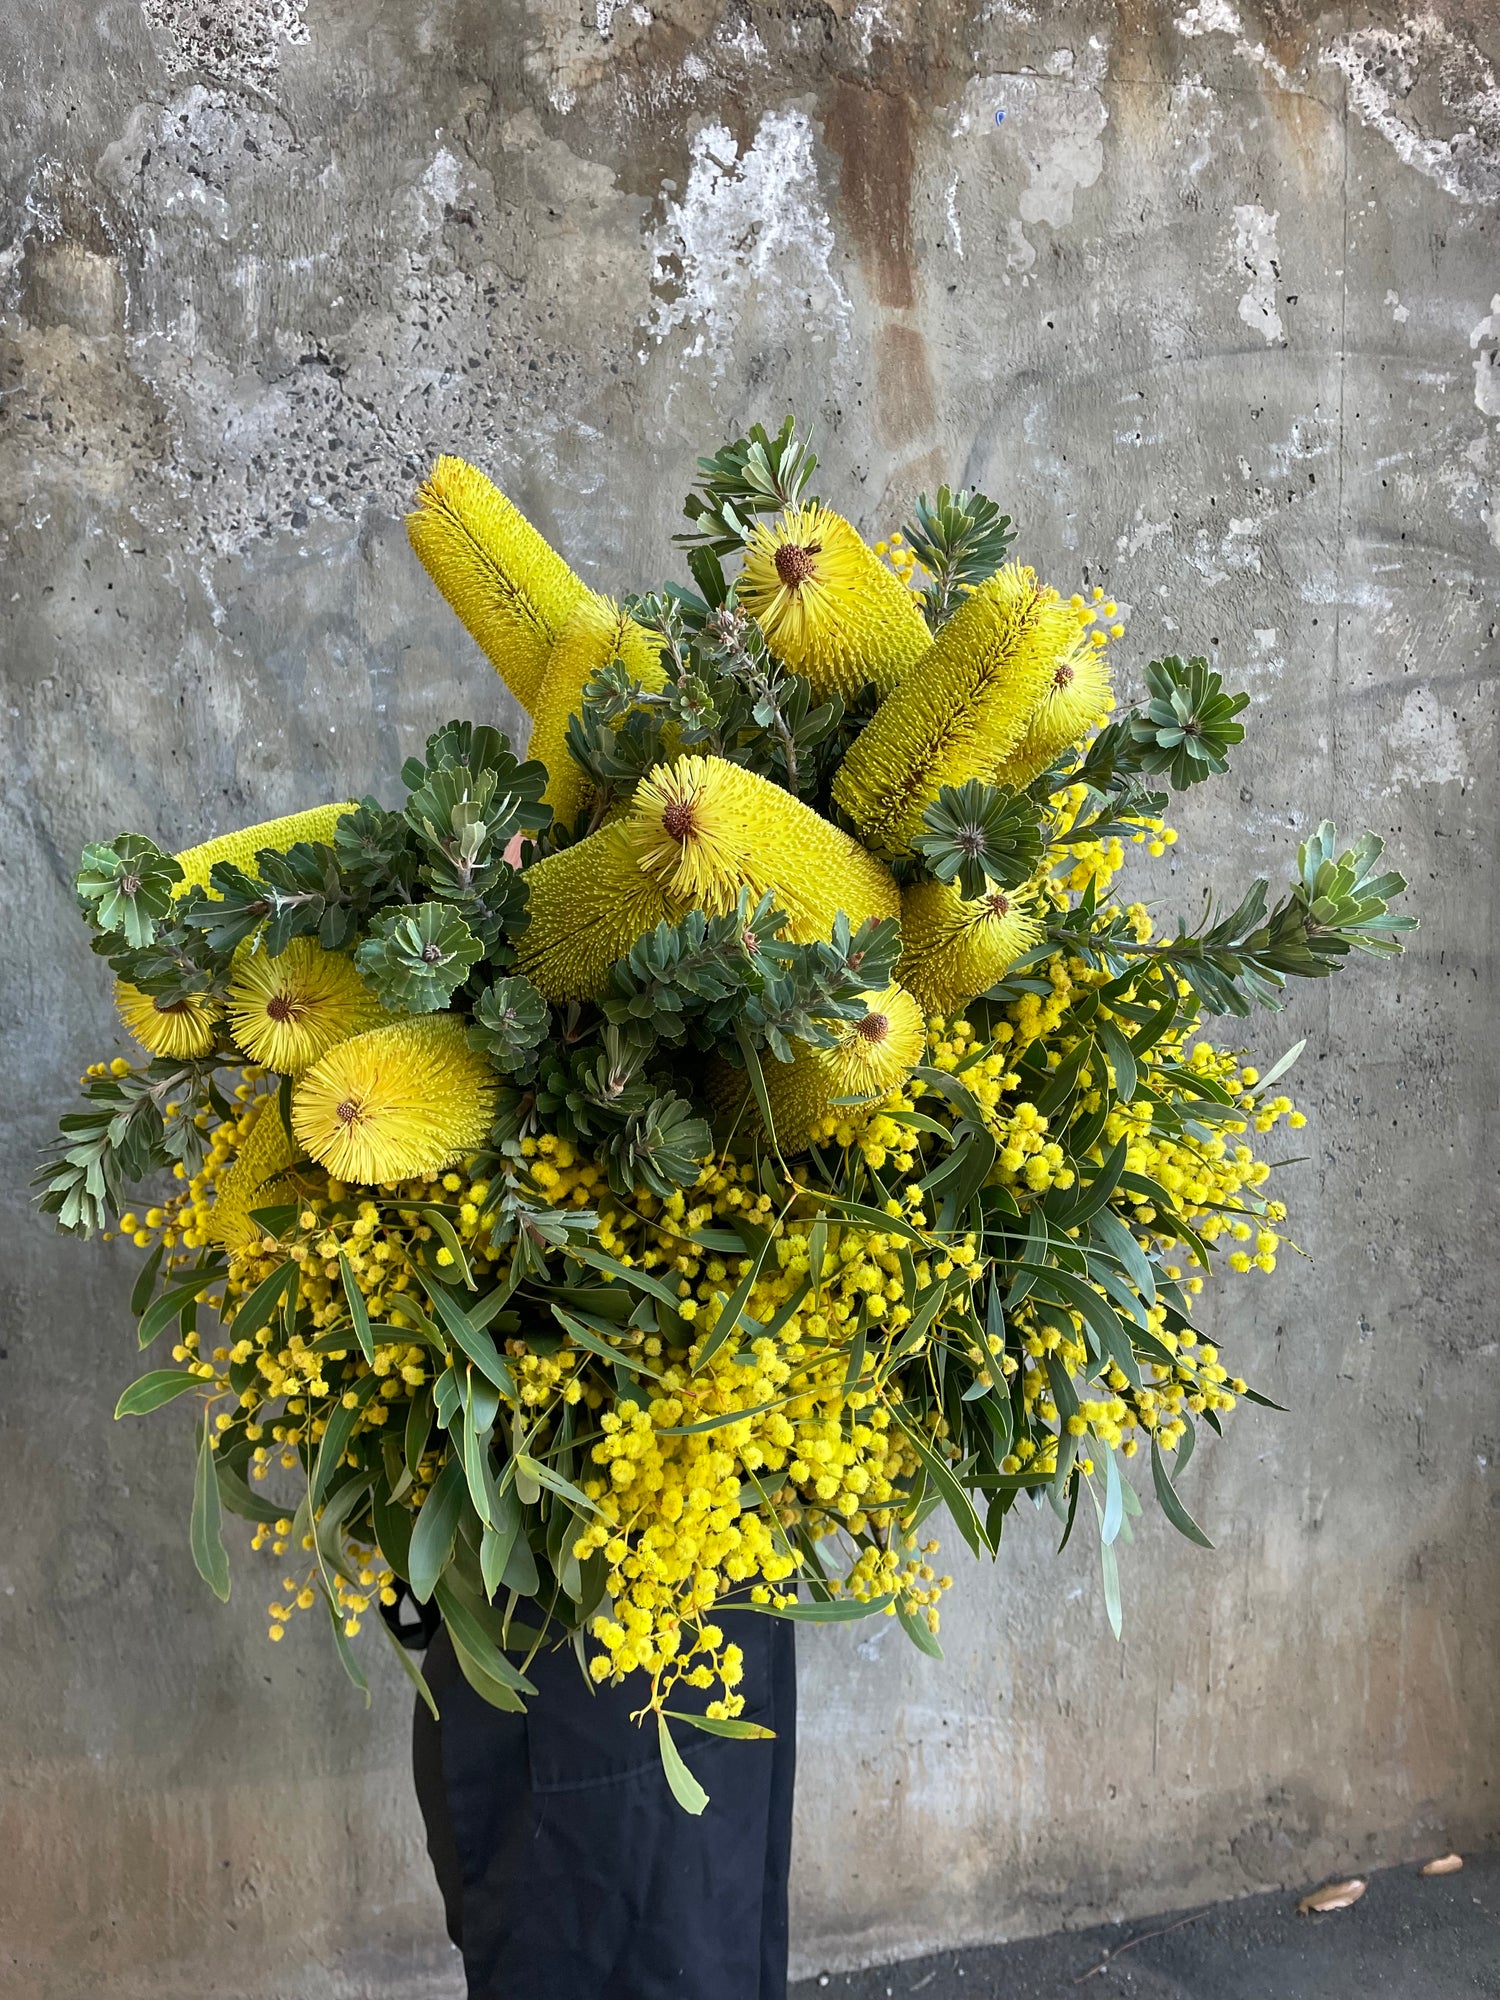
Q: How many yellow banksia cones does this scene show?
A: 14